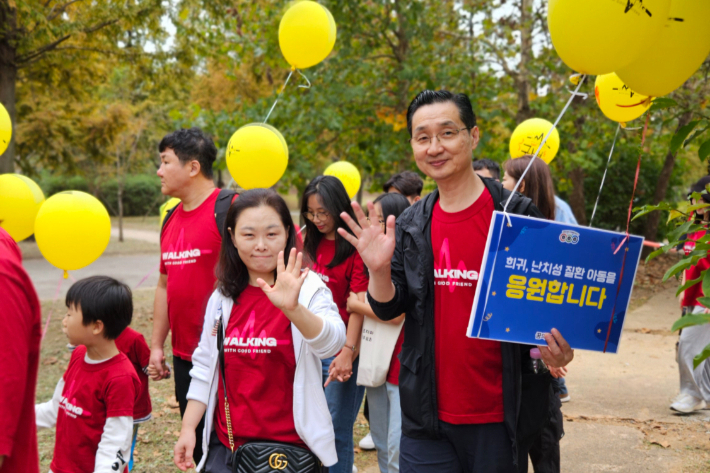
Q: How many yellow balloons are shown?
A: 10